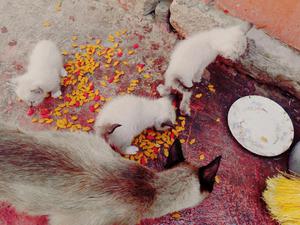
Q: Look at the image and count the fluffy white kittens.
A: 3